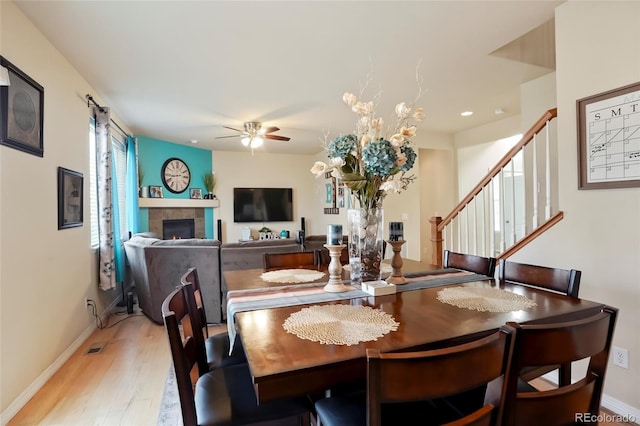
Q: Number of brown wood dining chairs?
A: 8